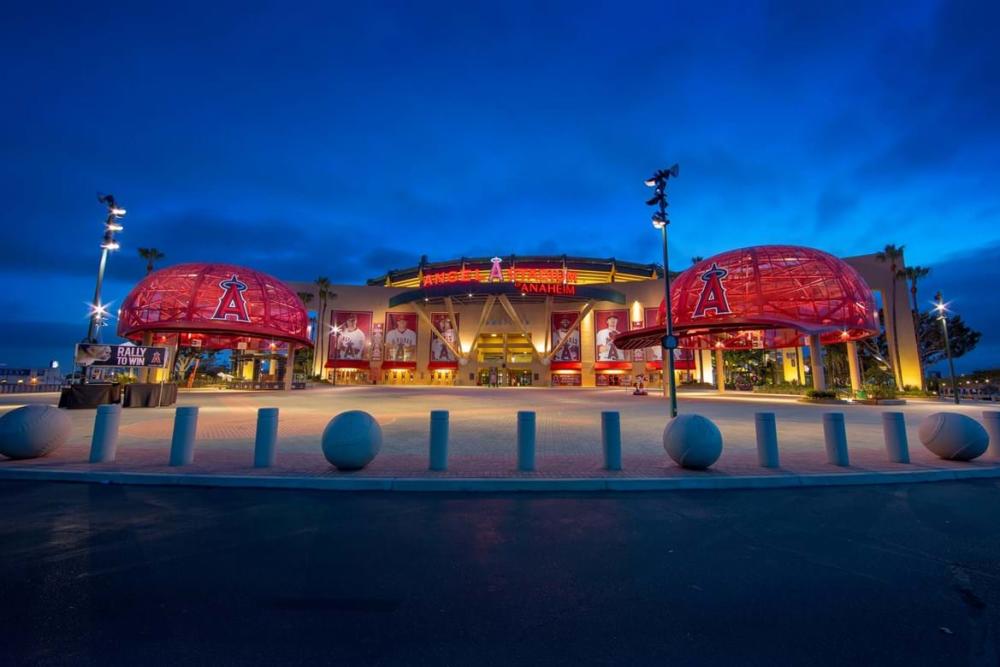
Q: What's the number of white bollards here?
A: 10